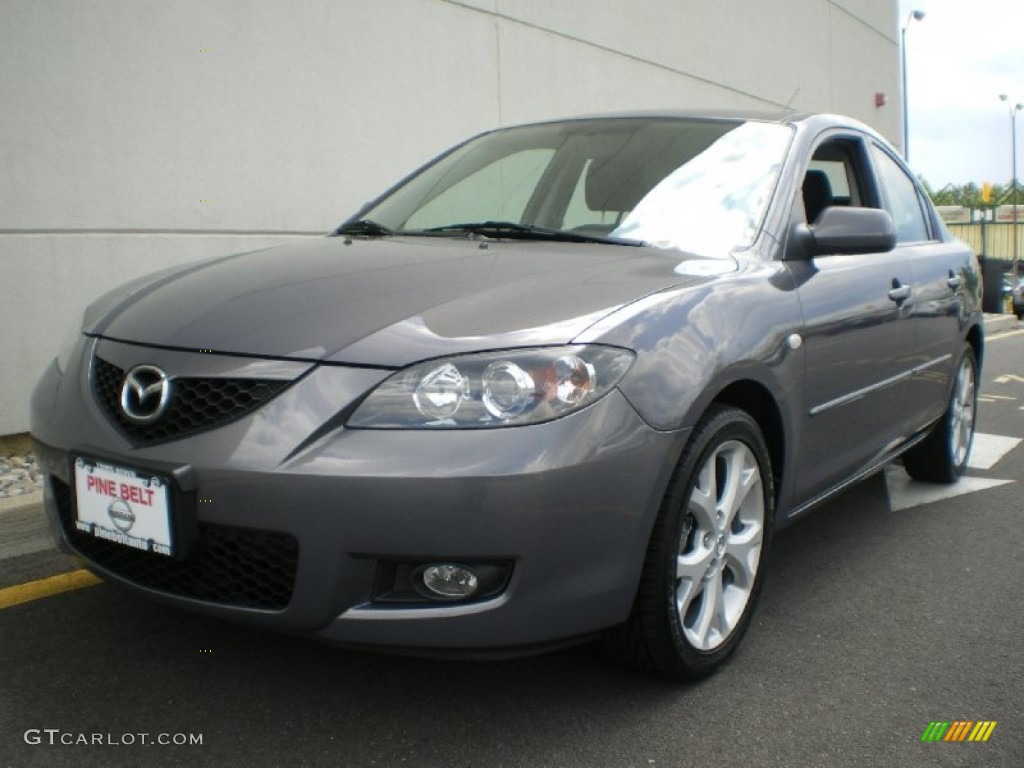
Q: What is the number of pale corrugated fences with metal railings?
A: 1